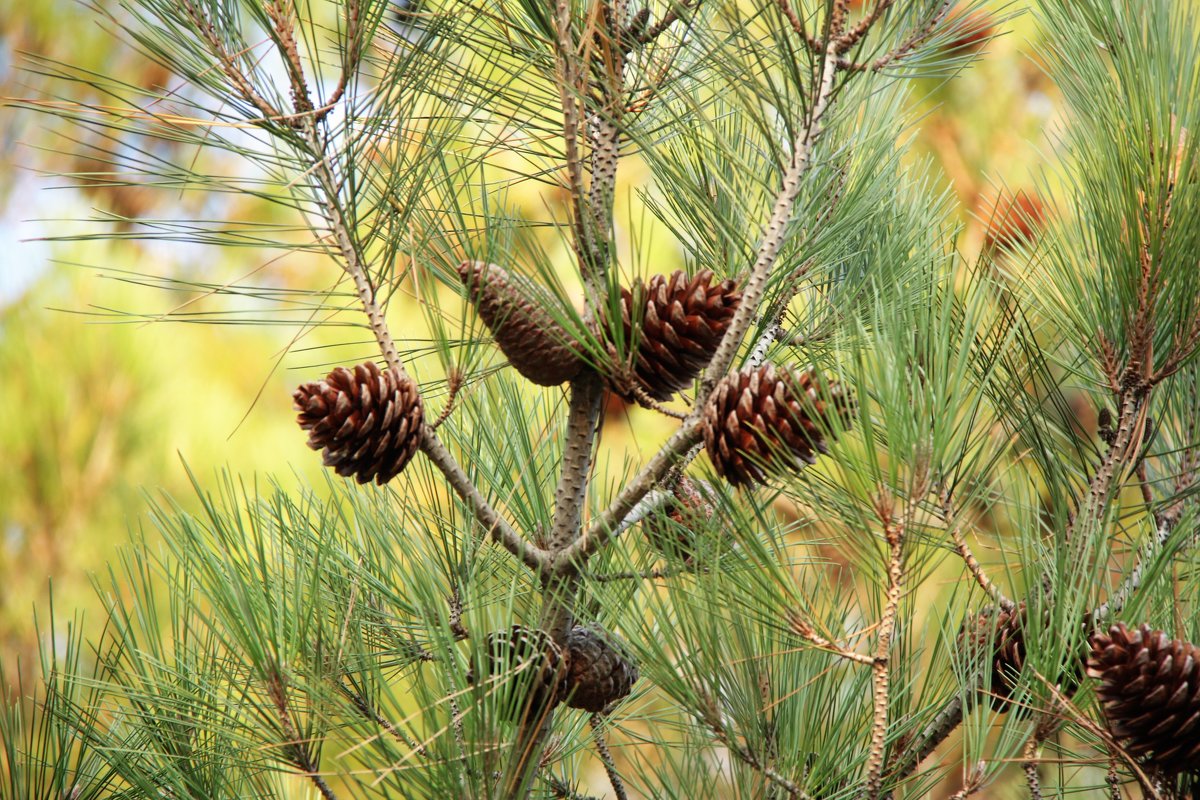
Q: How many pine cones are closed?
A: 1